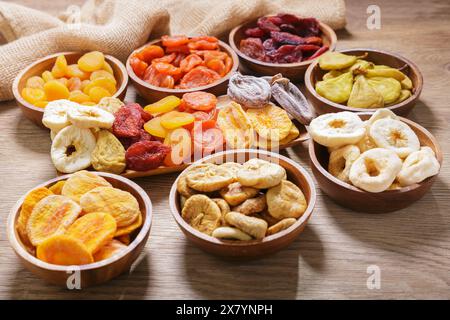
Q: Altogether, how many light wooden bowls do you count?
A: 7